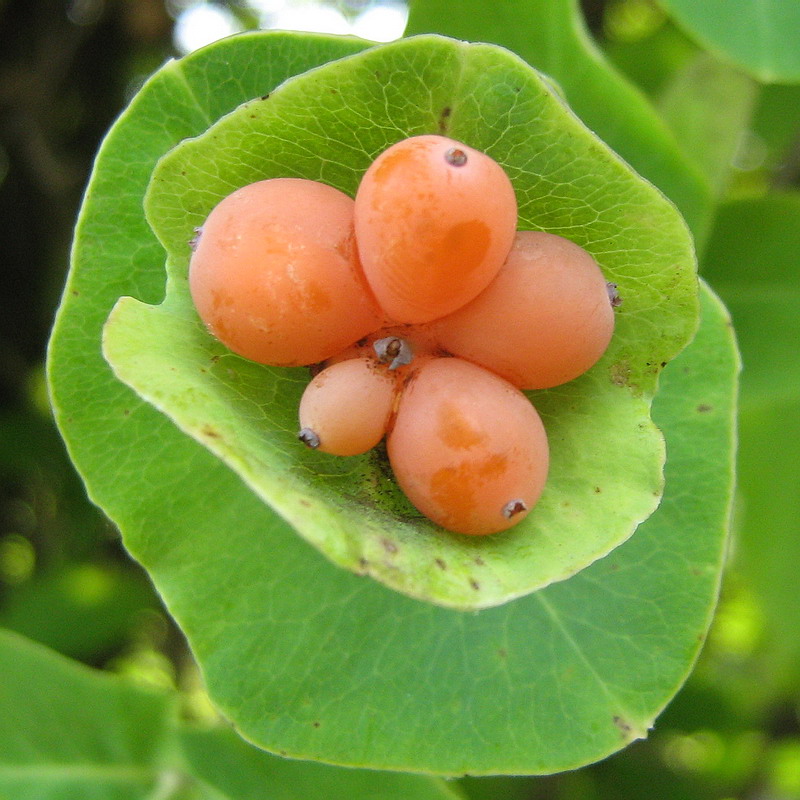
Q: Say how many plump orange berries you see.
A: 5